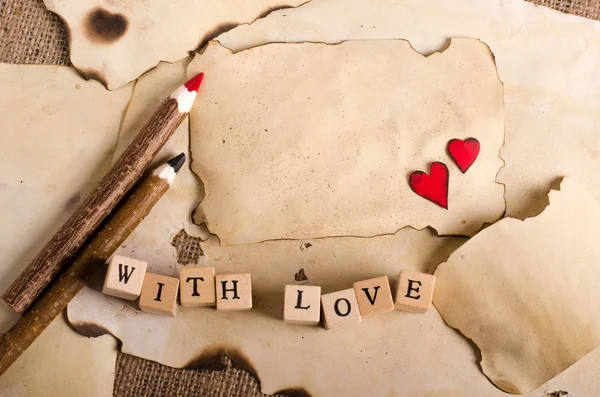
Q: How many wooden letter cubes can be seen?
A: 8